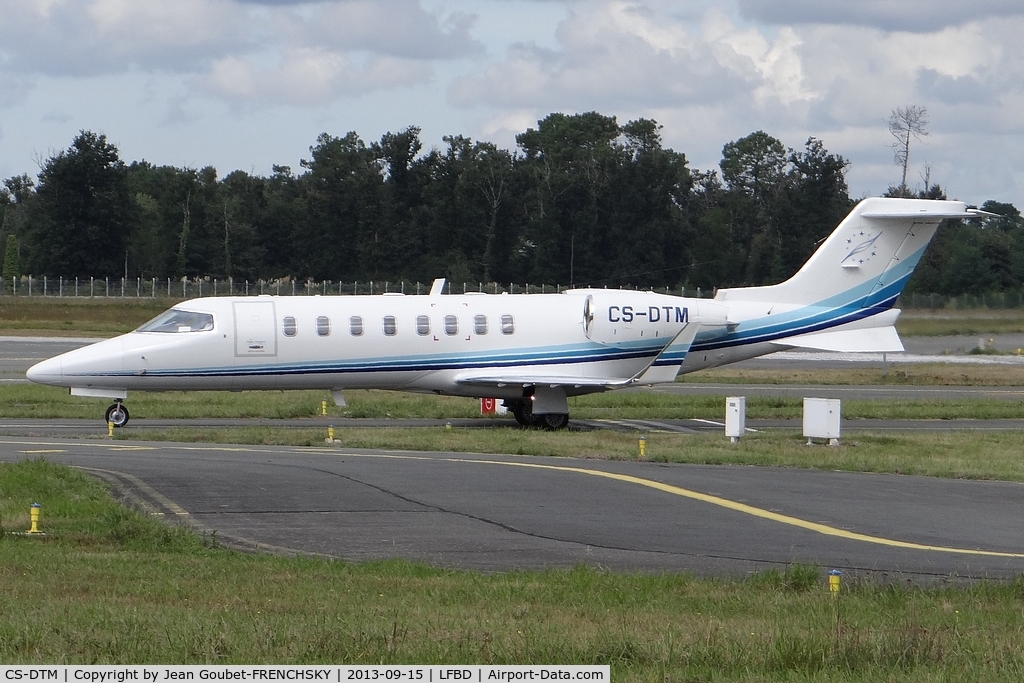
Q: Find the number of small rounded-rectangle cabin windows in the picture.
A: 8